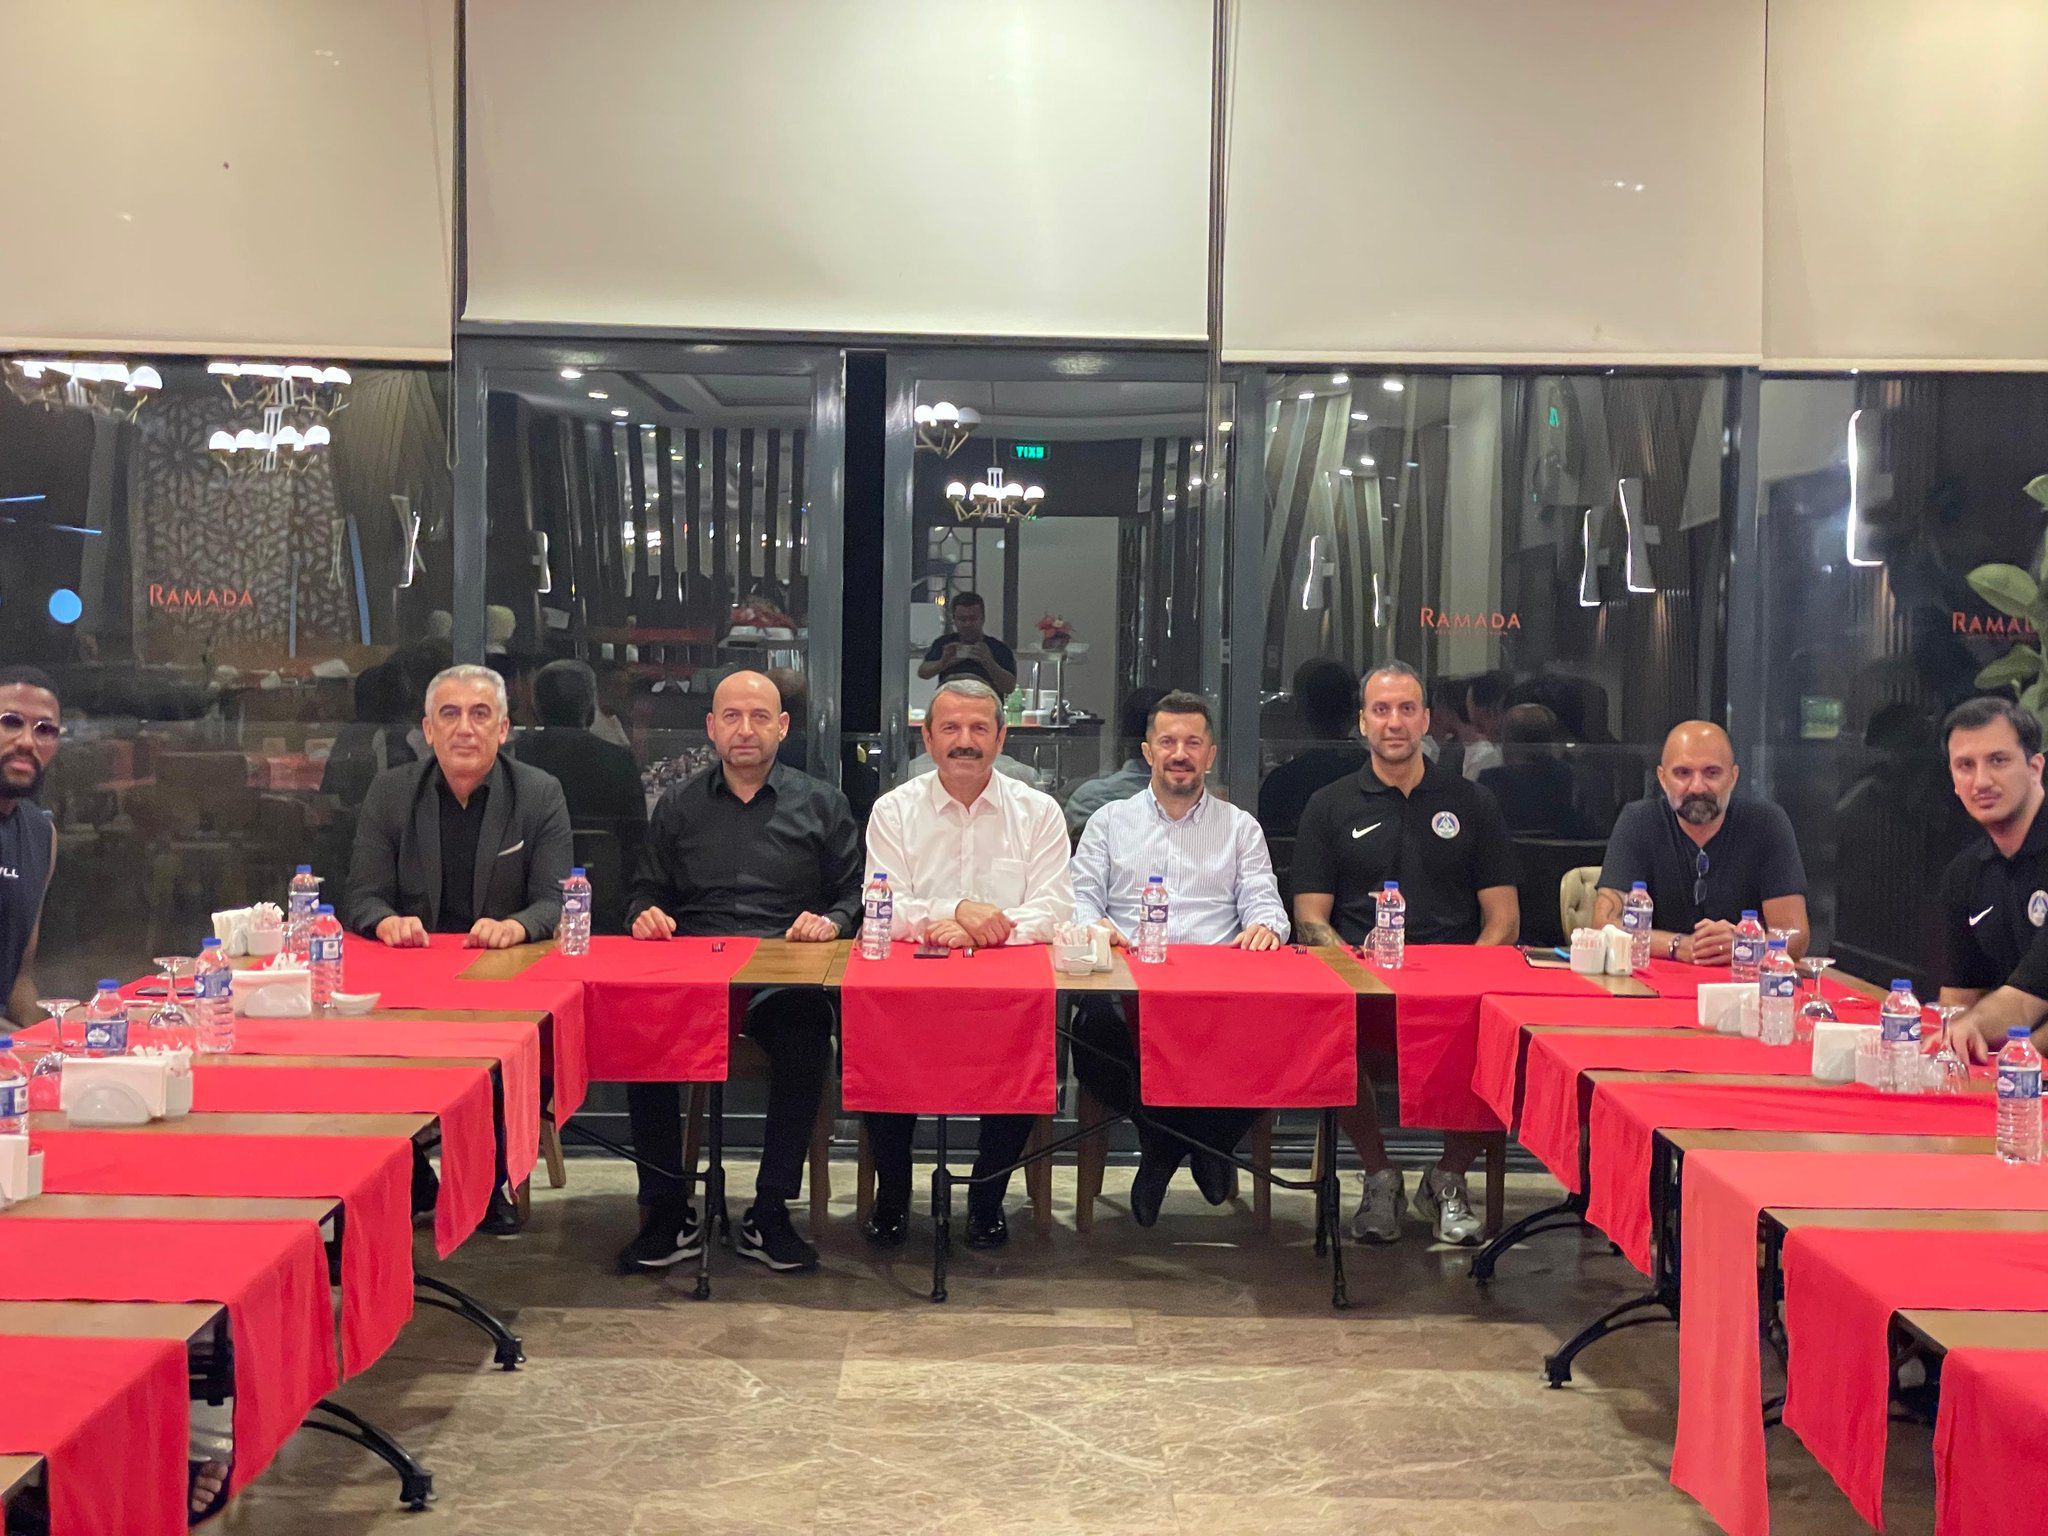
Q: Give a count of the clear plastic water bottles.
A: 14